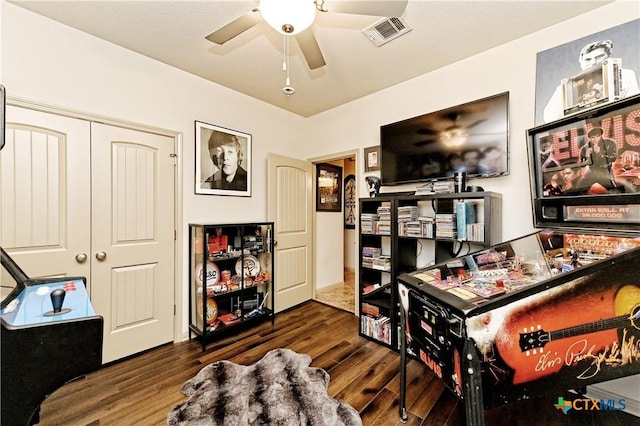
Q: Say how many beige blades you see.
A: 3